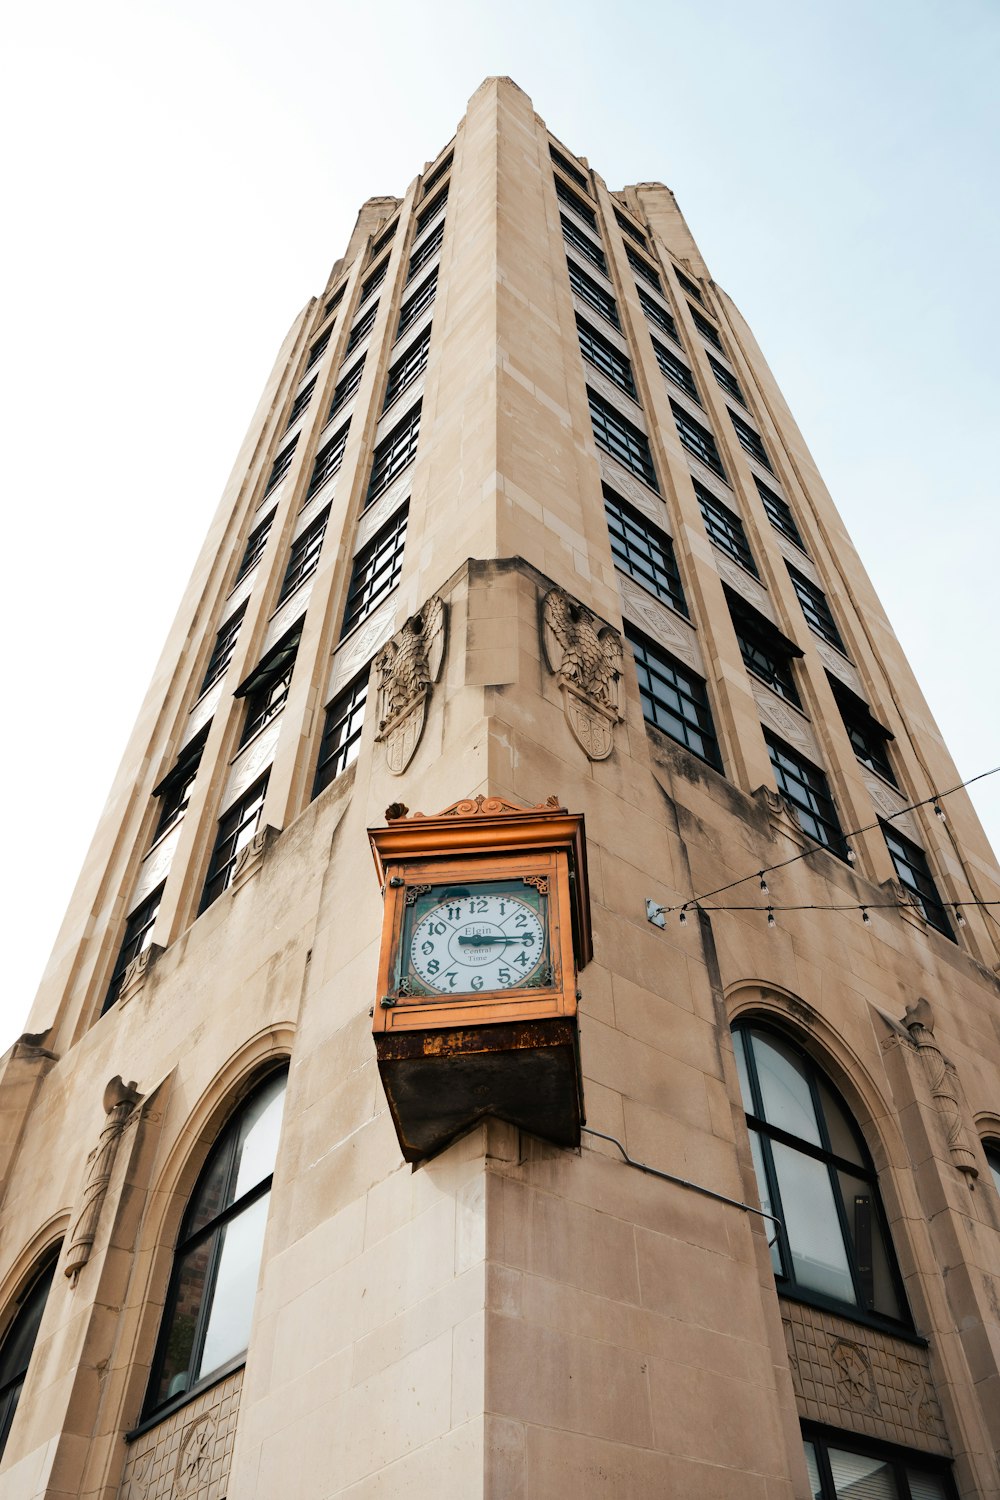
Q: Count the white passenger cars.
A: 0